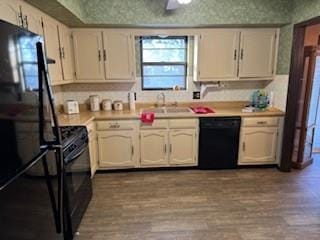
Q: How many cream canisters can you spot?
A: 3